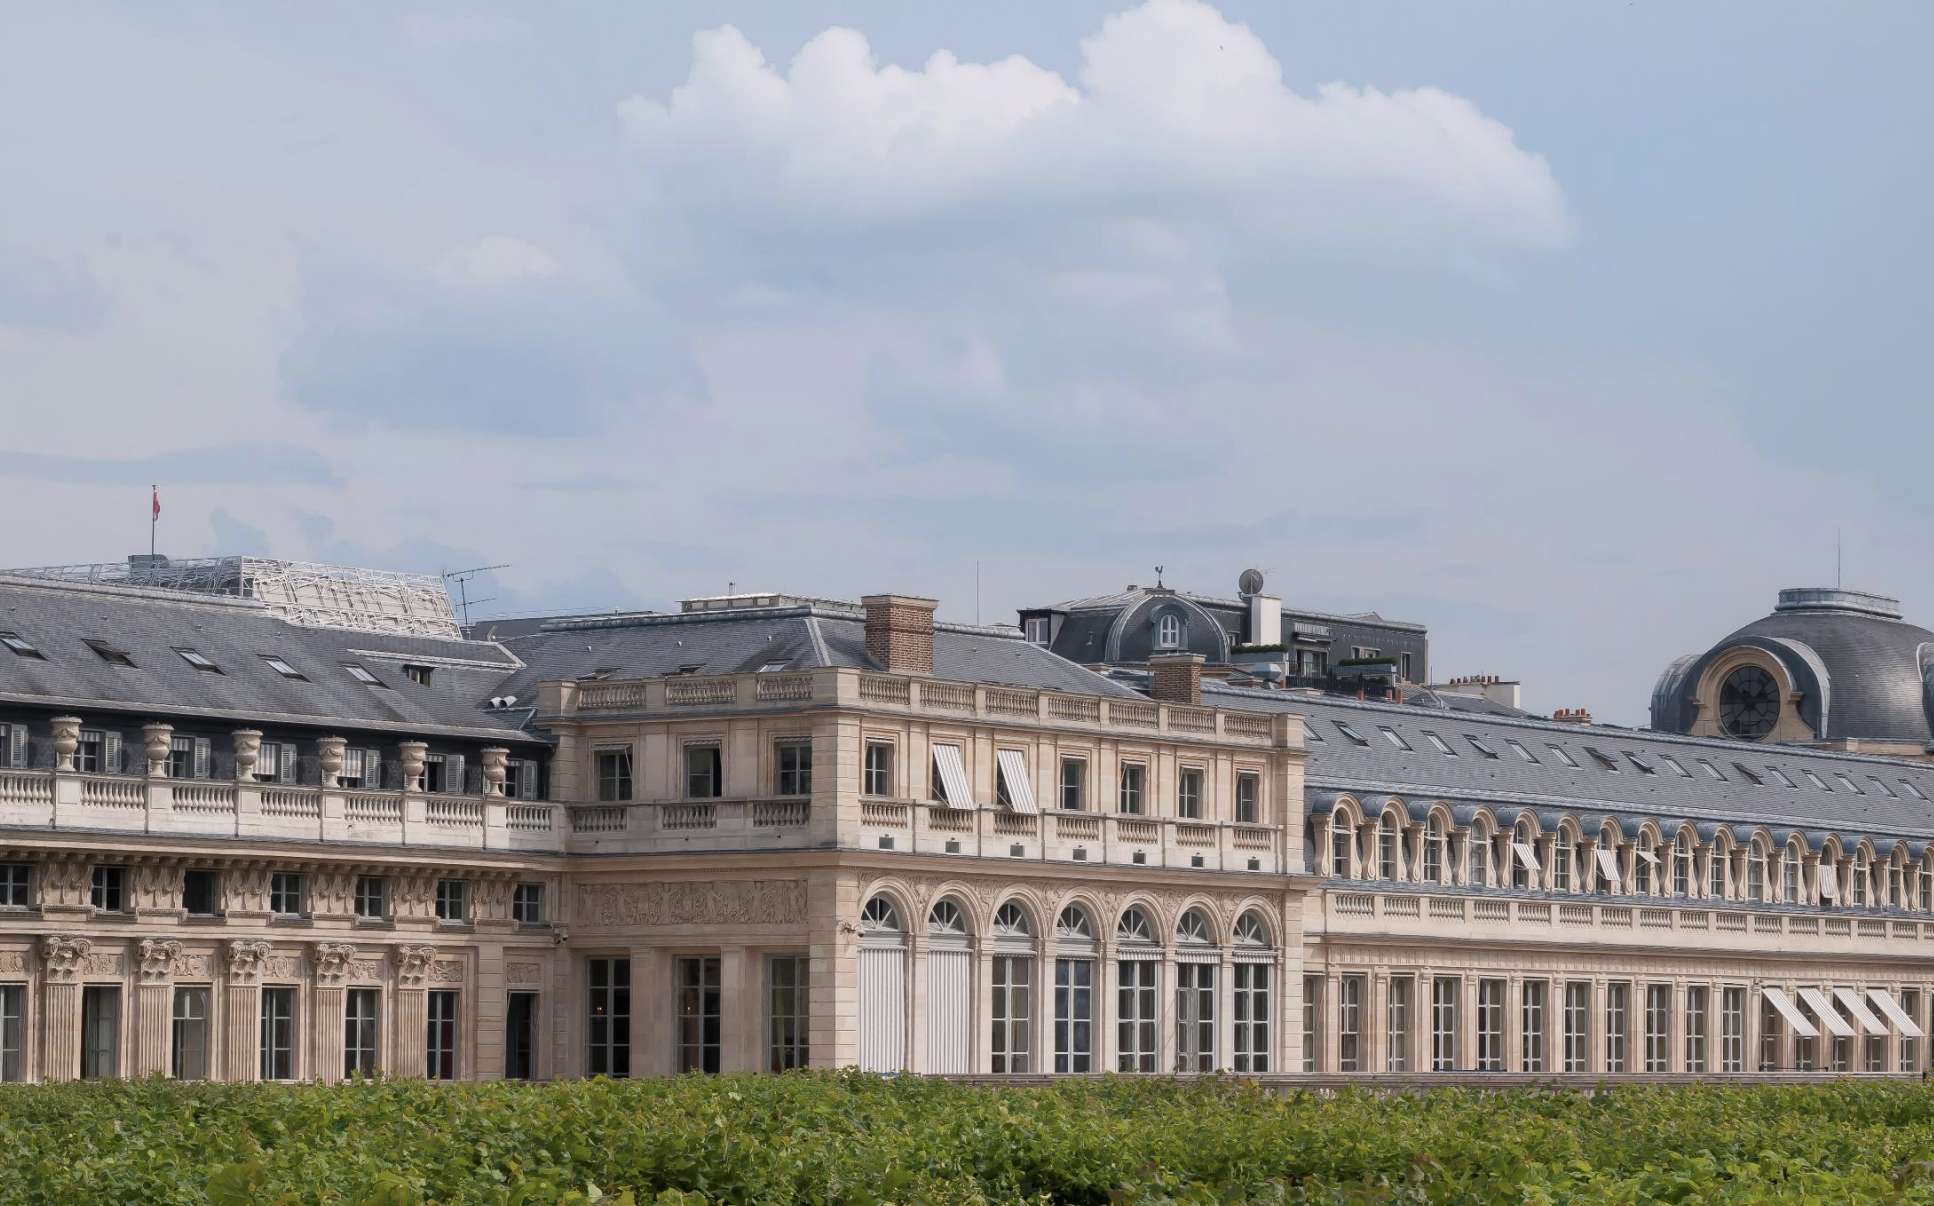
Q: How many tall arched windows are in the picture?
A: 7